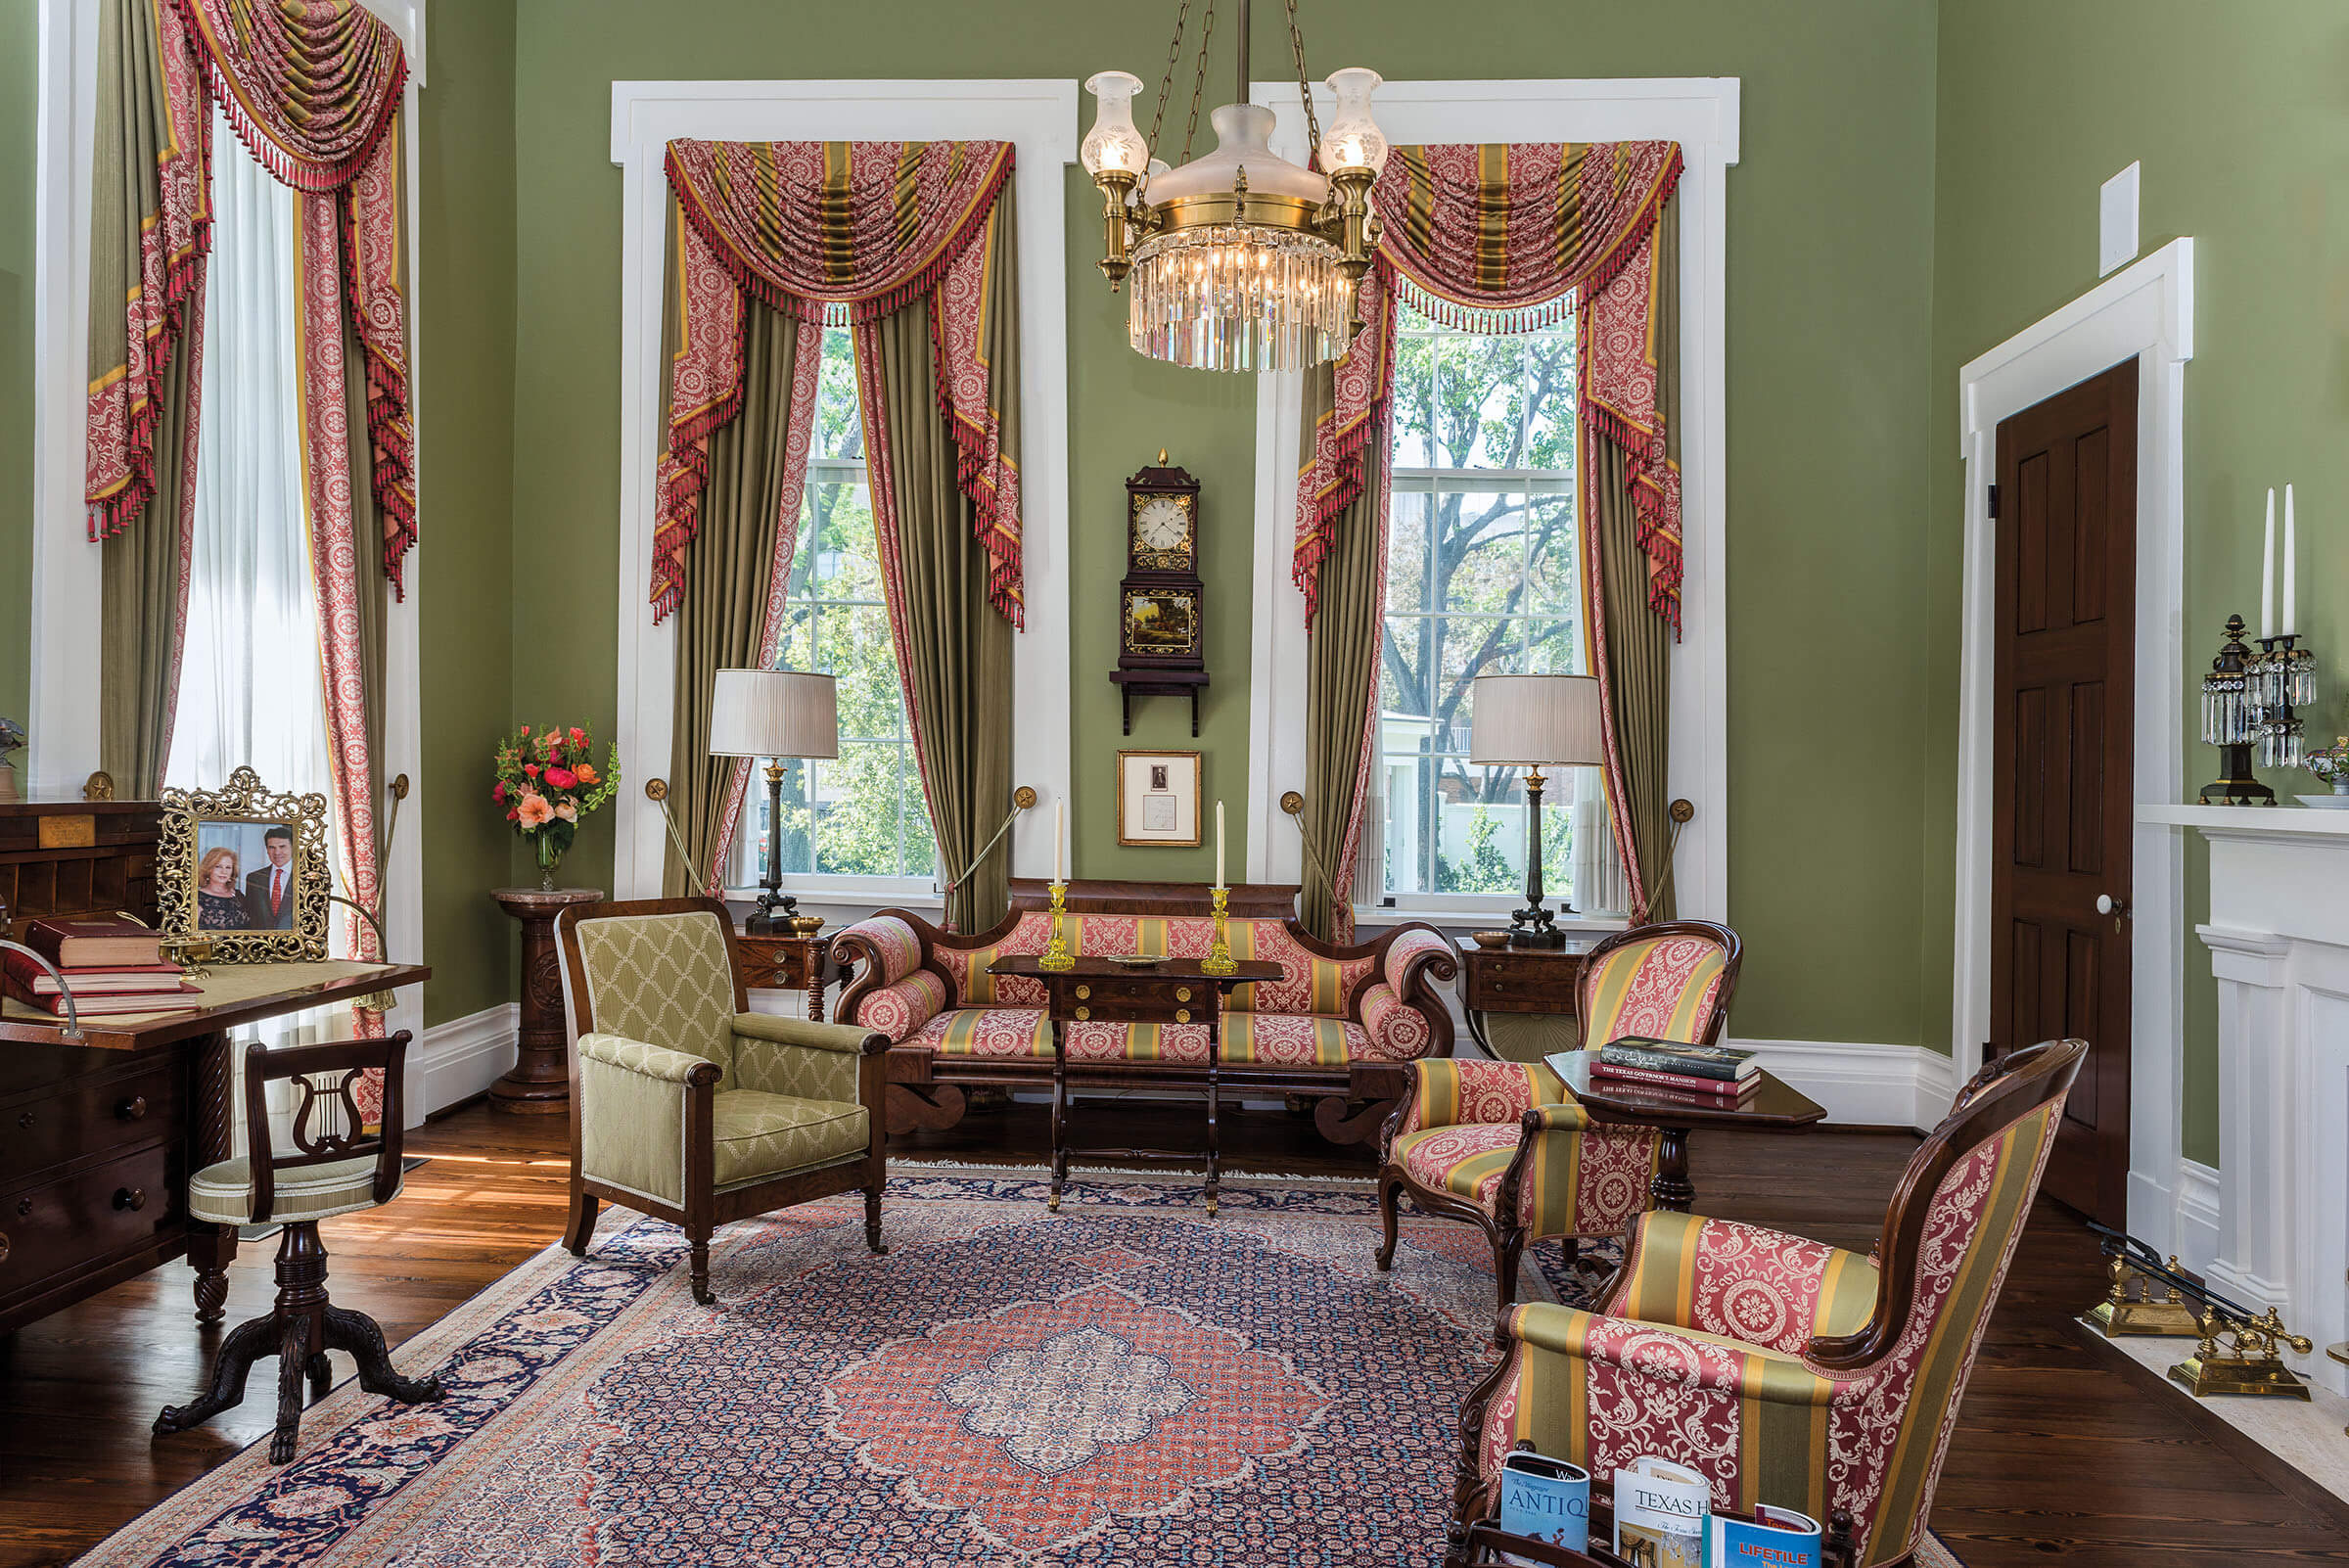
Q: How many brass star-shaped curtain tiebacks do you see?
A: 6